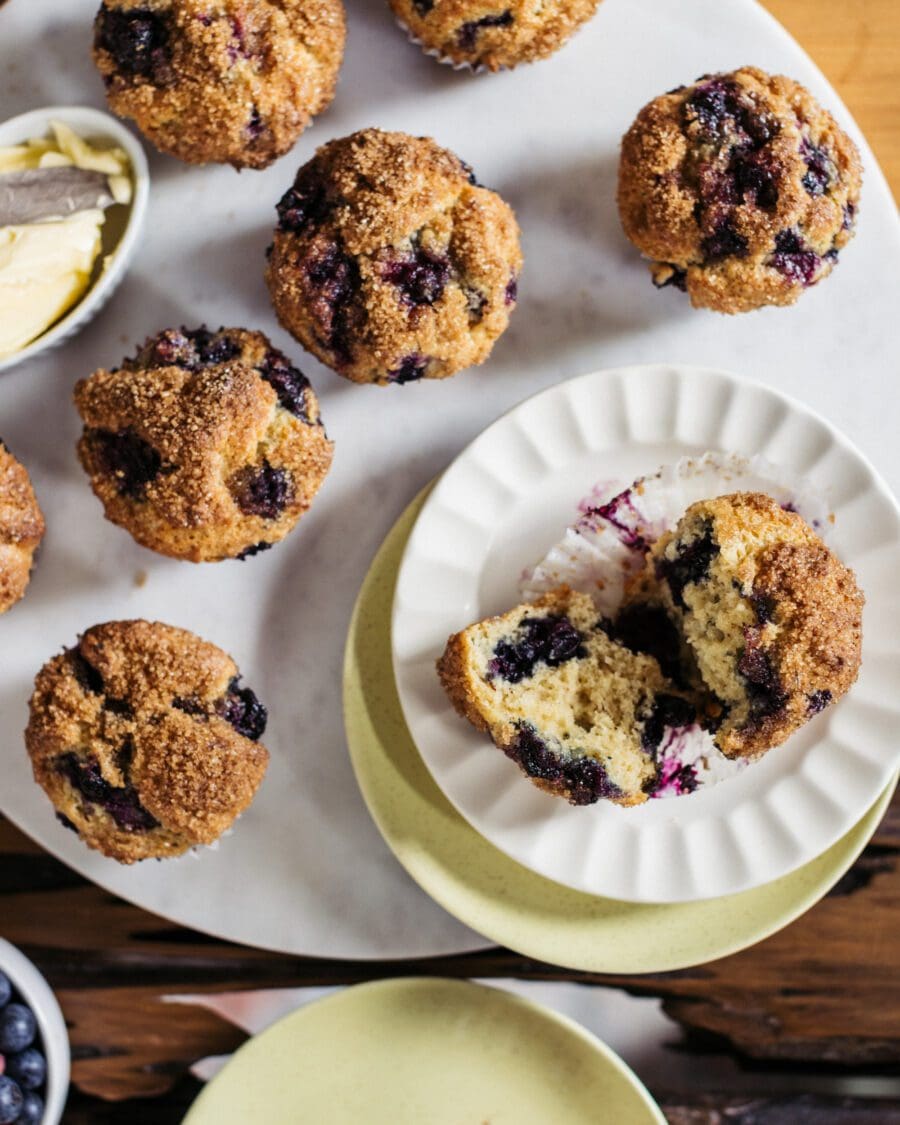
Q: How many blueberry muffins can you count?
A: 8